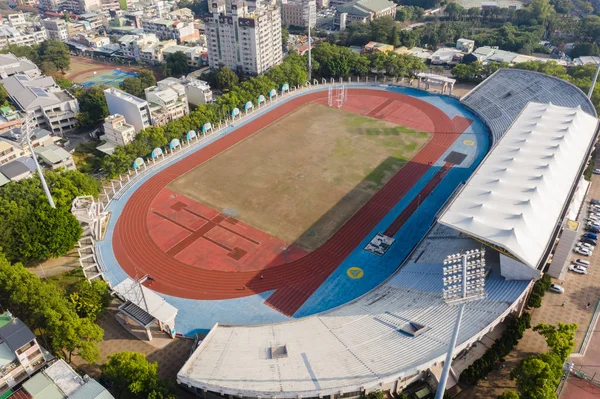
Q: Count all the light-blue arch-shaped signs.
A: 10